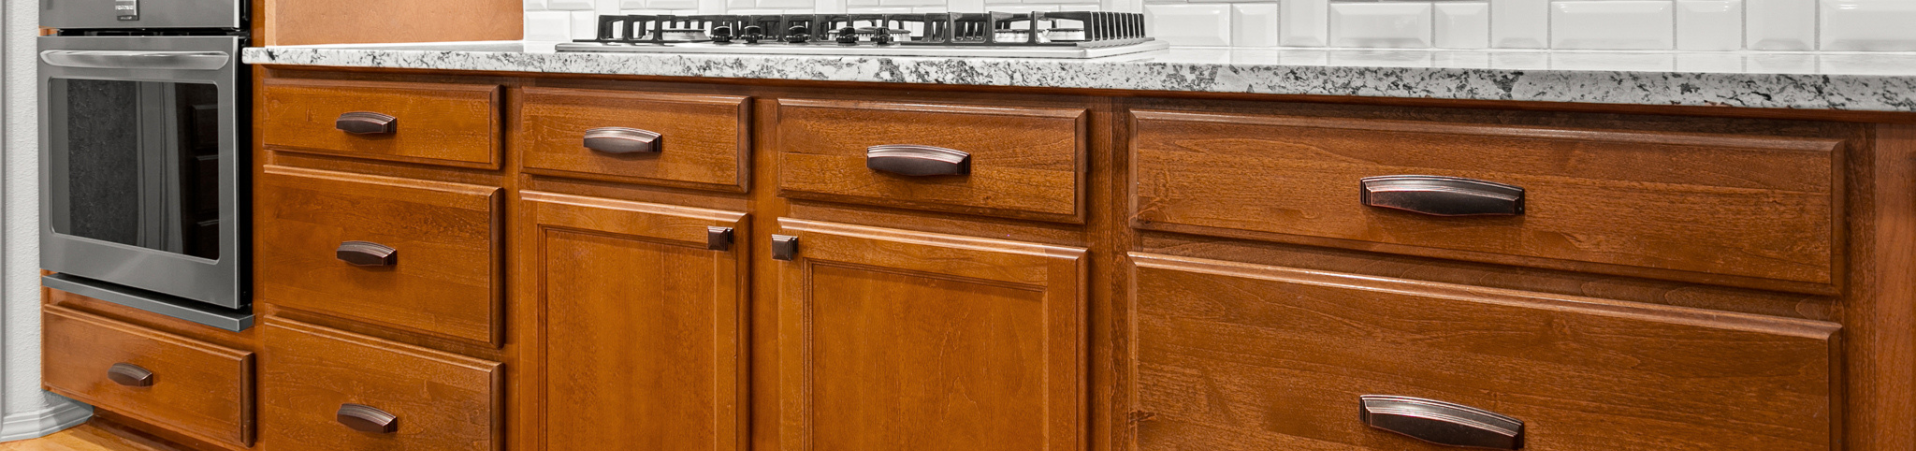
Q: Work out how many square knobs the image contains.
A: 2